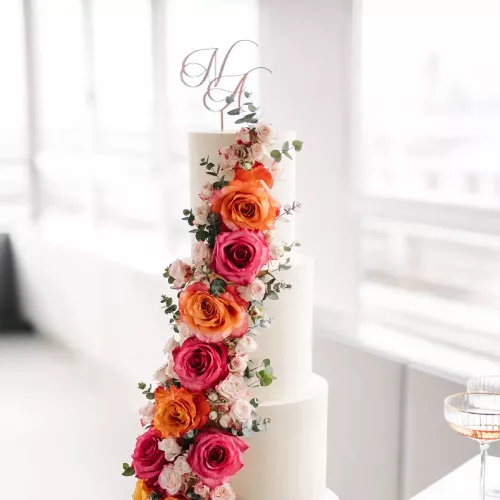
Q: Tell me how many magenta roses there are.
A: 4